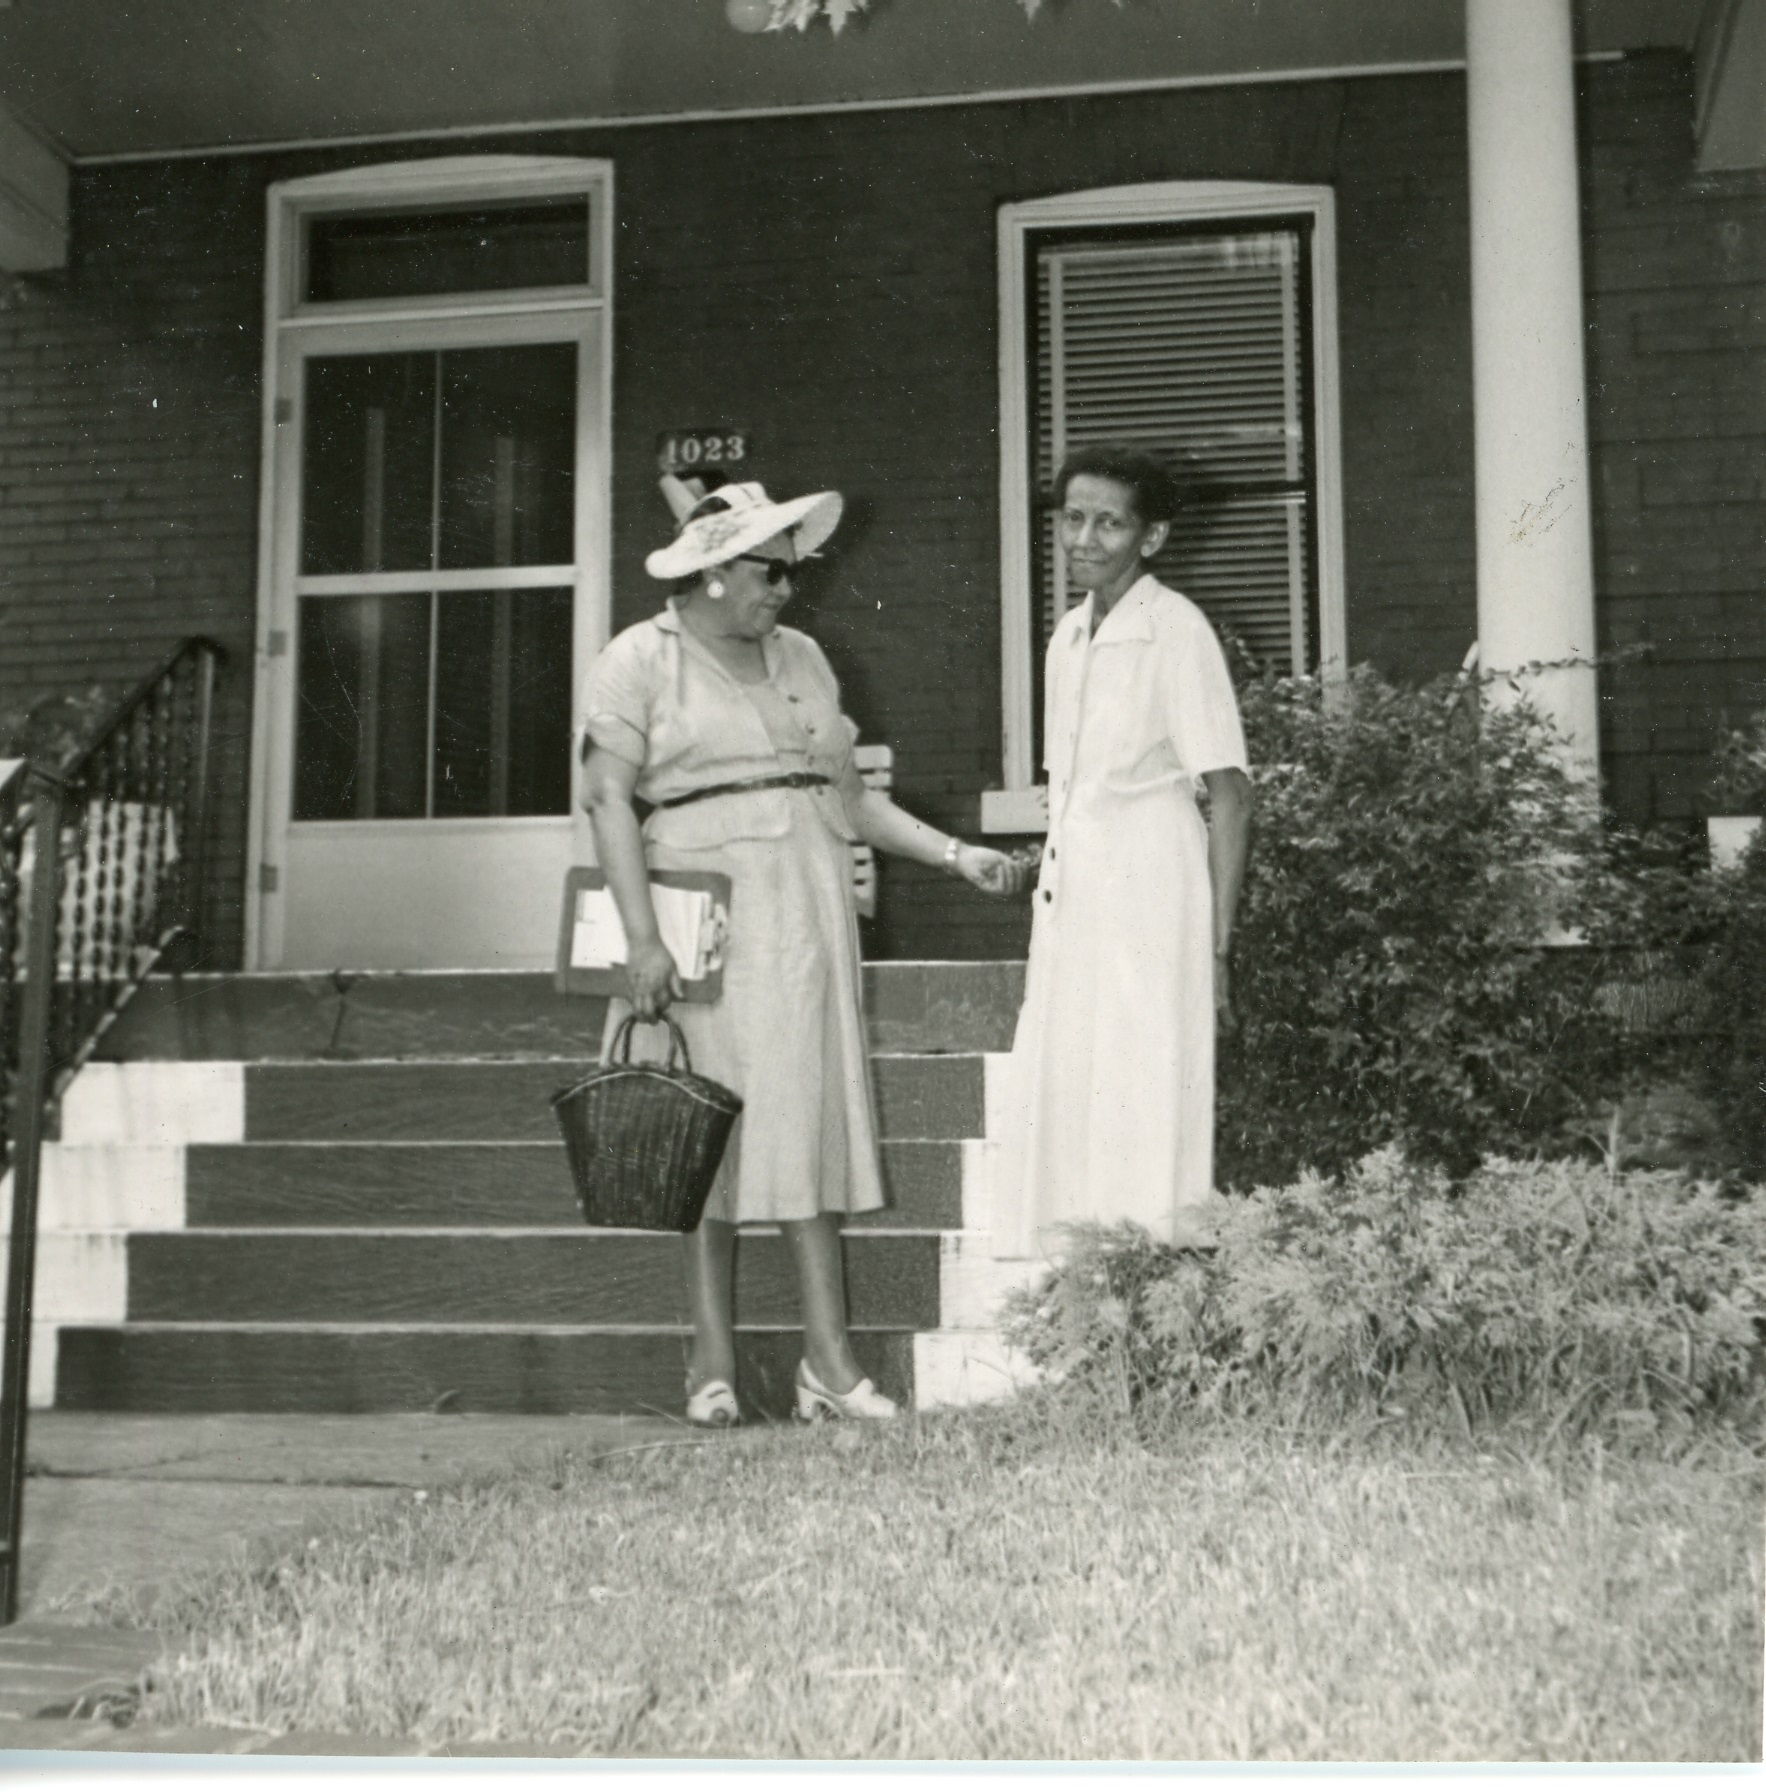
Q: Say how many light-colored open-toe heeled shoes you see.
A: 2